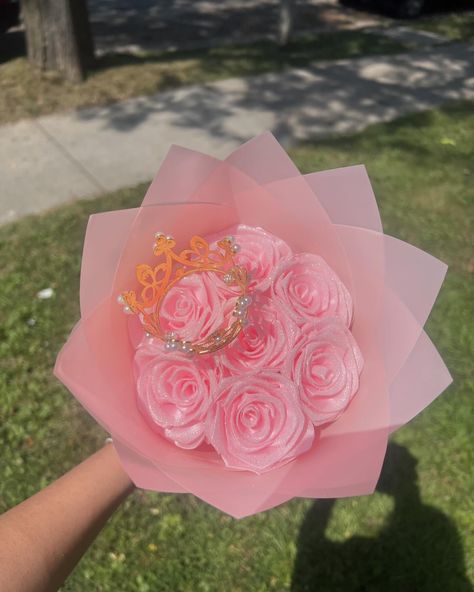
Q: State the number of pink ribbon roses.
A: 7